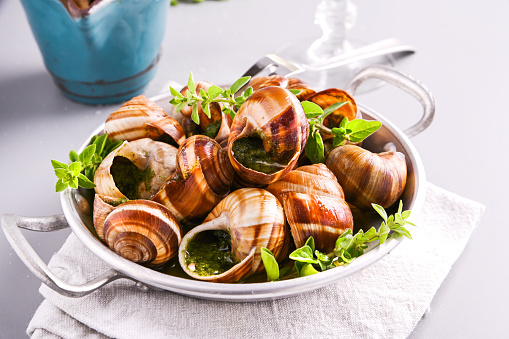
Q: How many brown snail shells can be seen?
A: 11